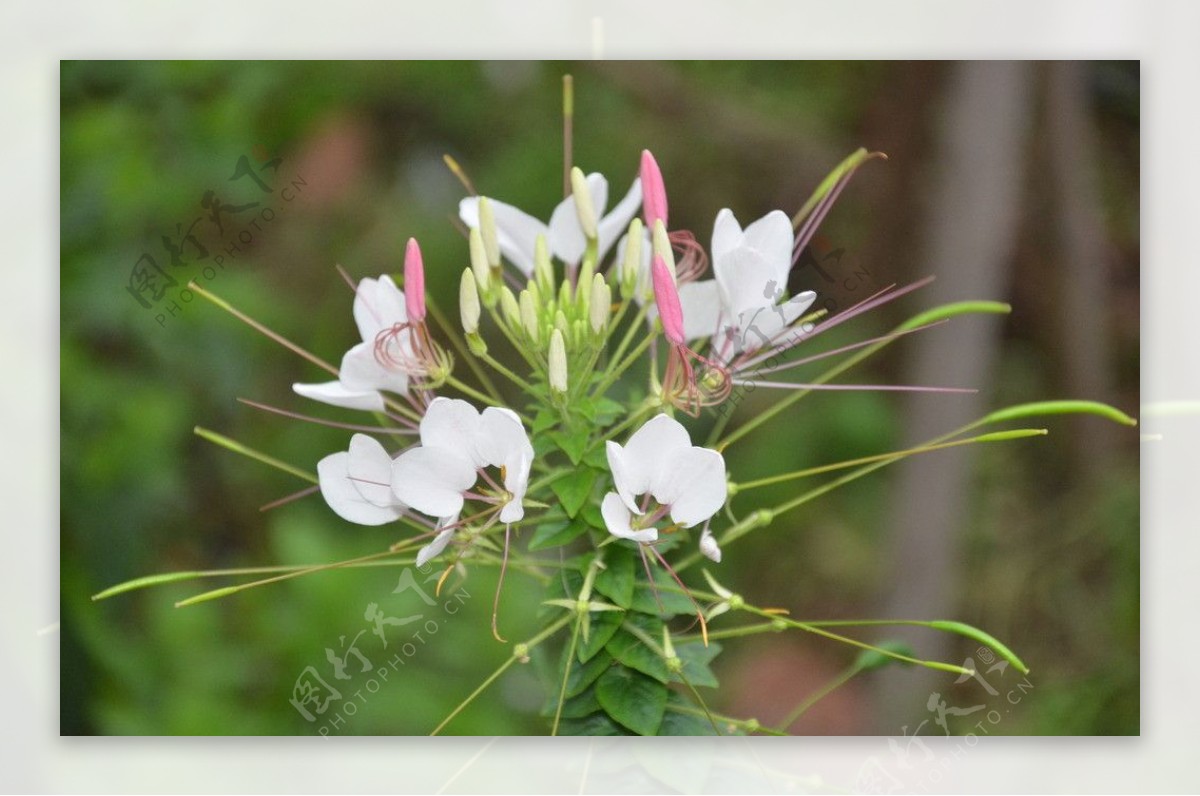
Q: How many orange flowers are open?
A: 0